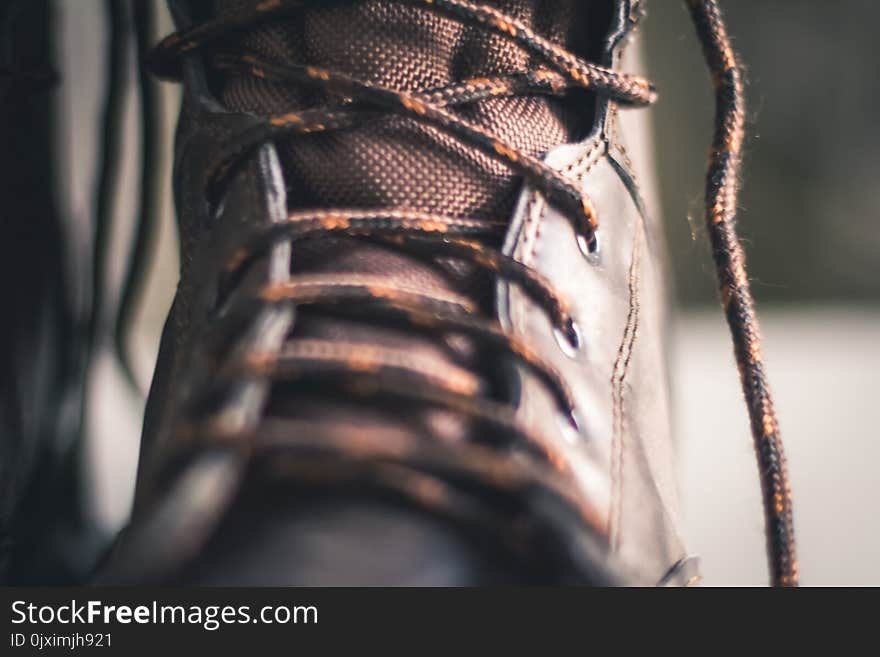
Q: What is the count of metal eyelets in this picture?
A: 3